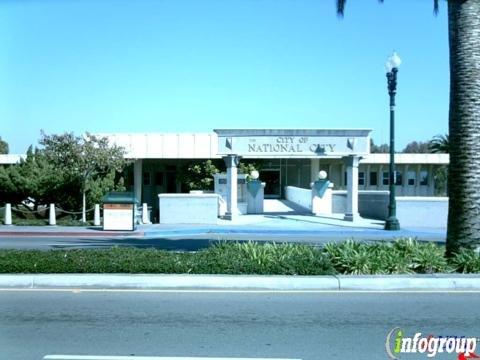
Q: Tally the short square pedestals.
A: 2